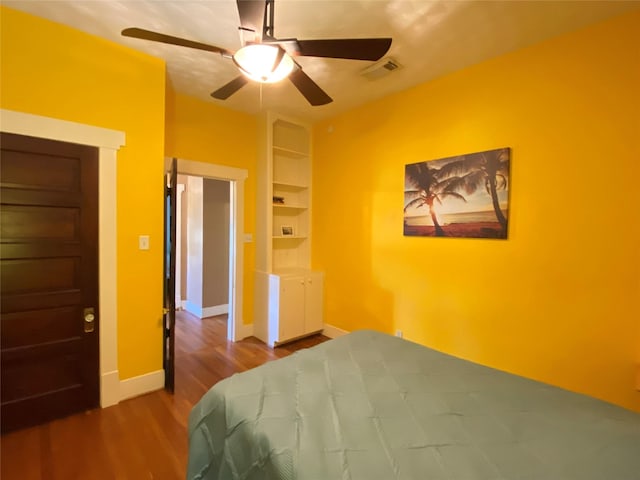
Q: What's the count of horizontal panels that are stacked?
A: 5